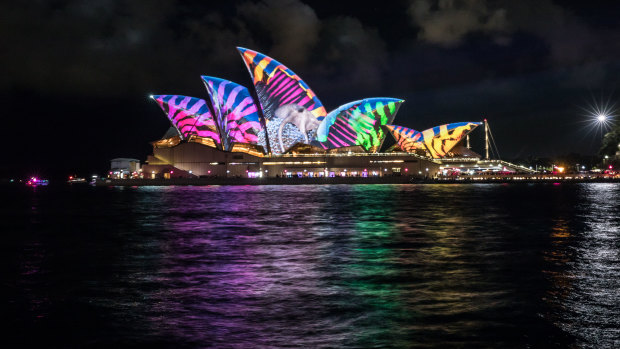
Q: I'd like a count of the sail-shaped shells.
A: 6